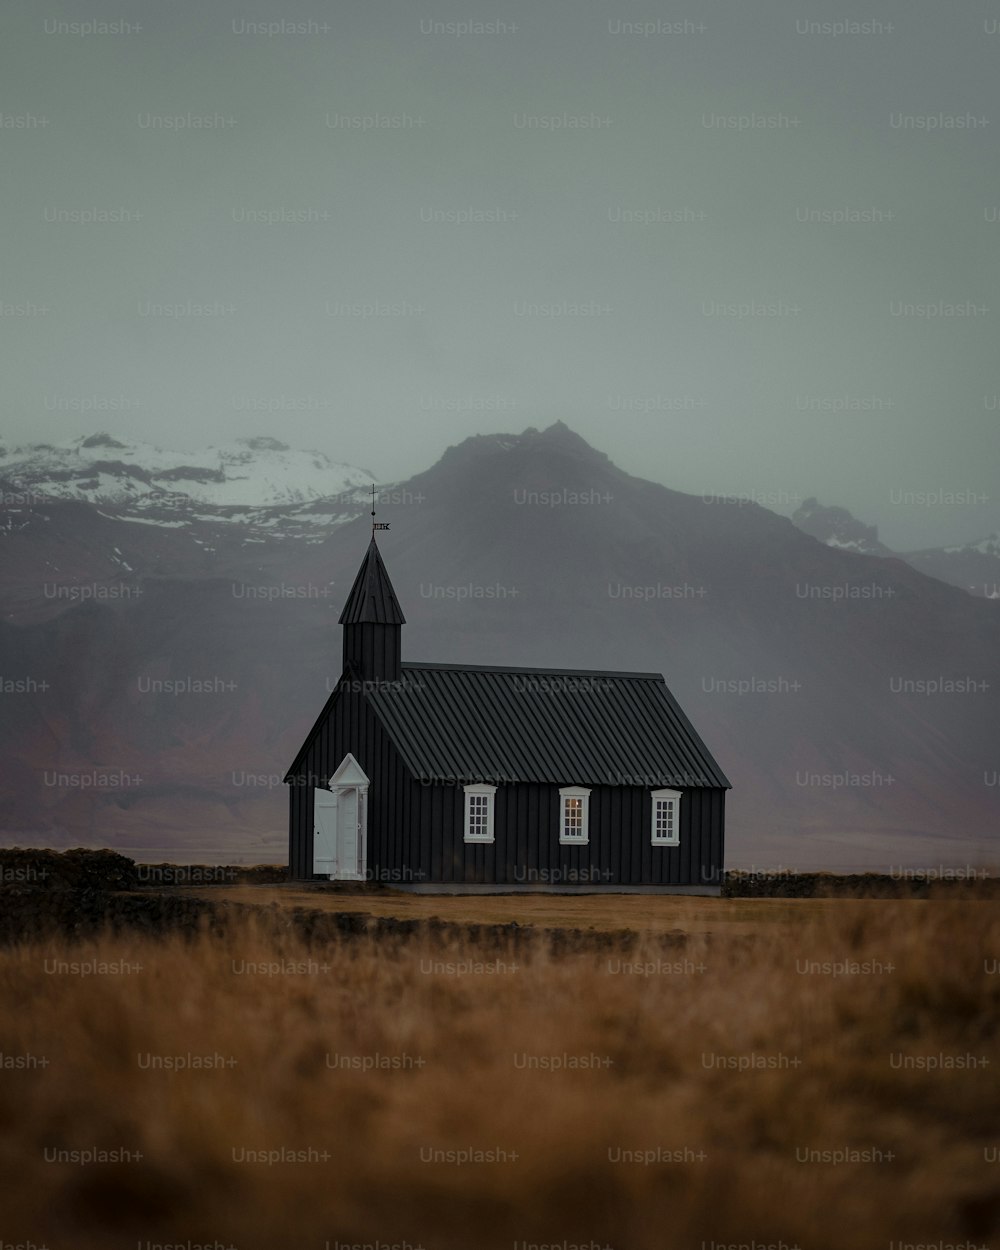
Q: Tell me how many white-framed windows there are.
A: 3